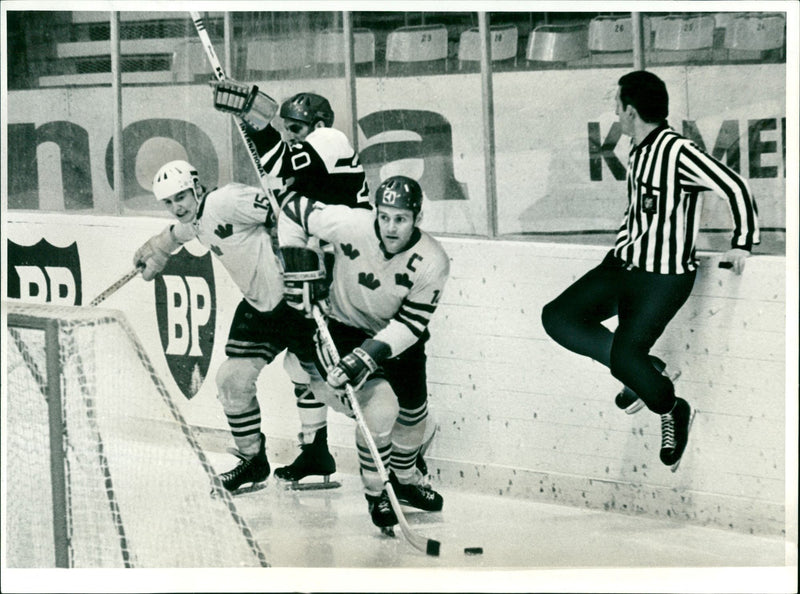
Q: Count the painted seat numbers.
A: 5